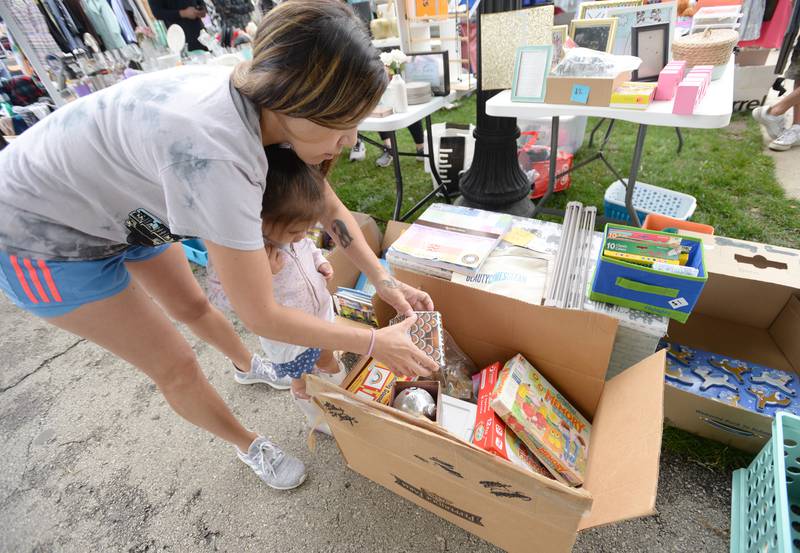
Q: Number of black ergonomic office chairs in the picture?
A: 0